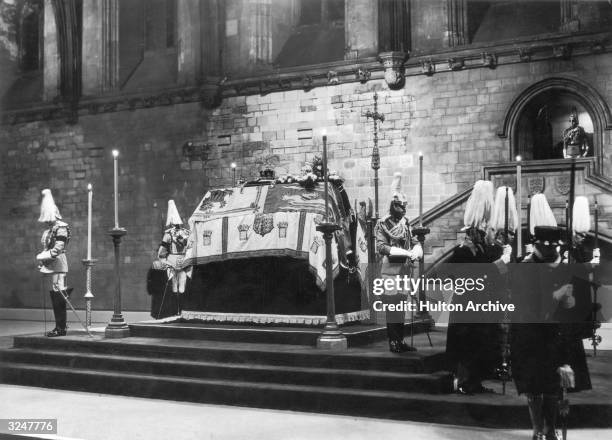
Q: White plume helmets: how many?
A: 7